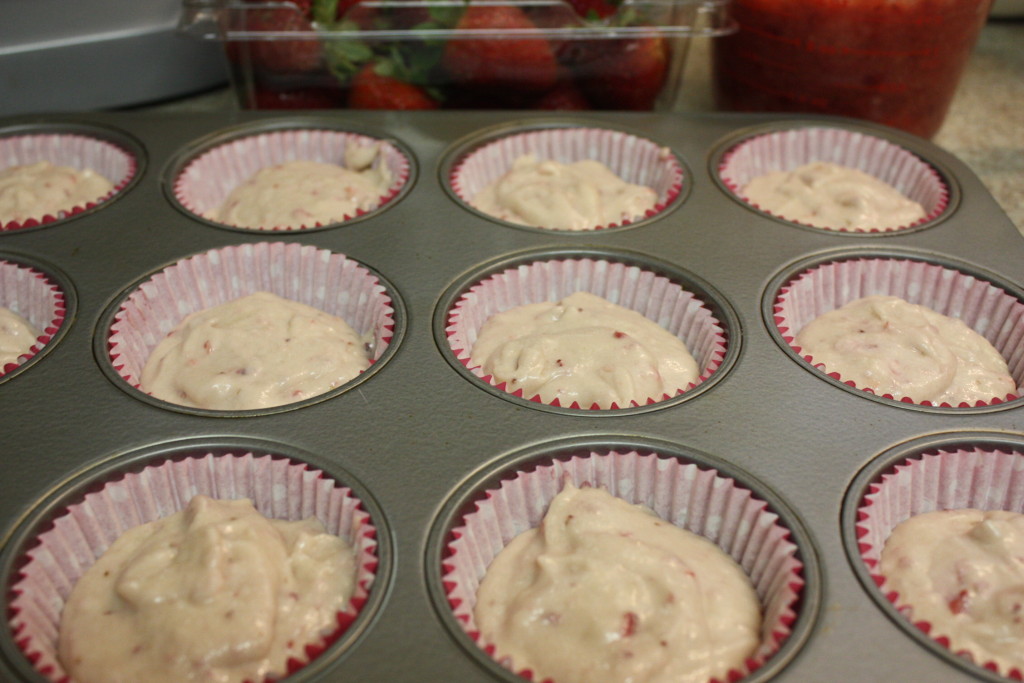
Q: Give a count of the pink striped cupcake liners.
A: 11